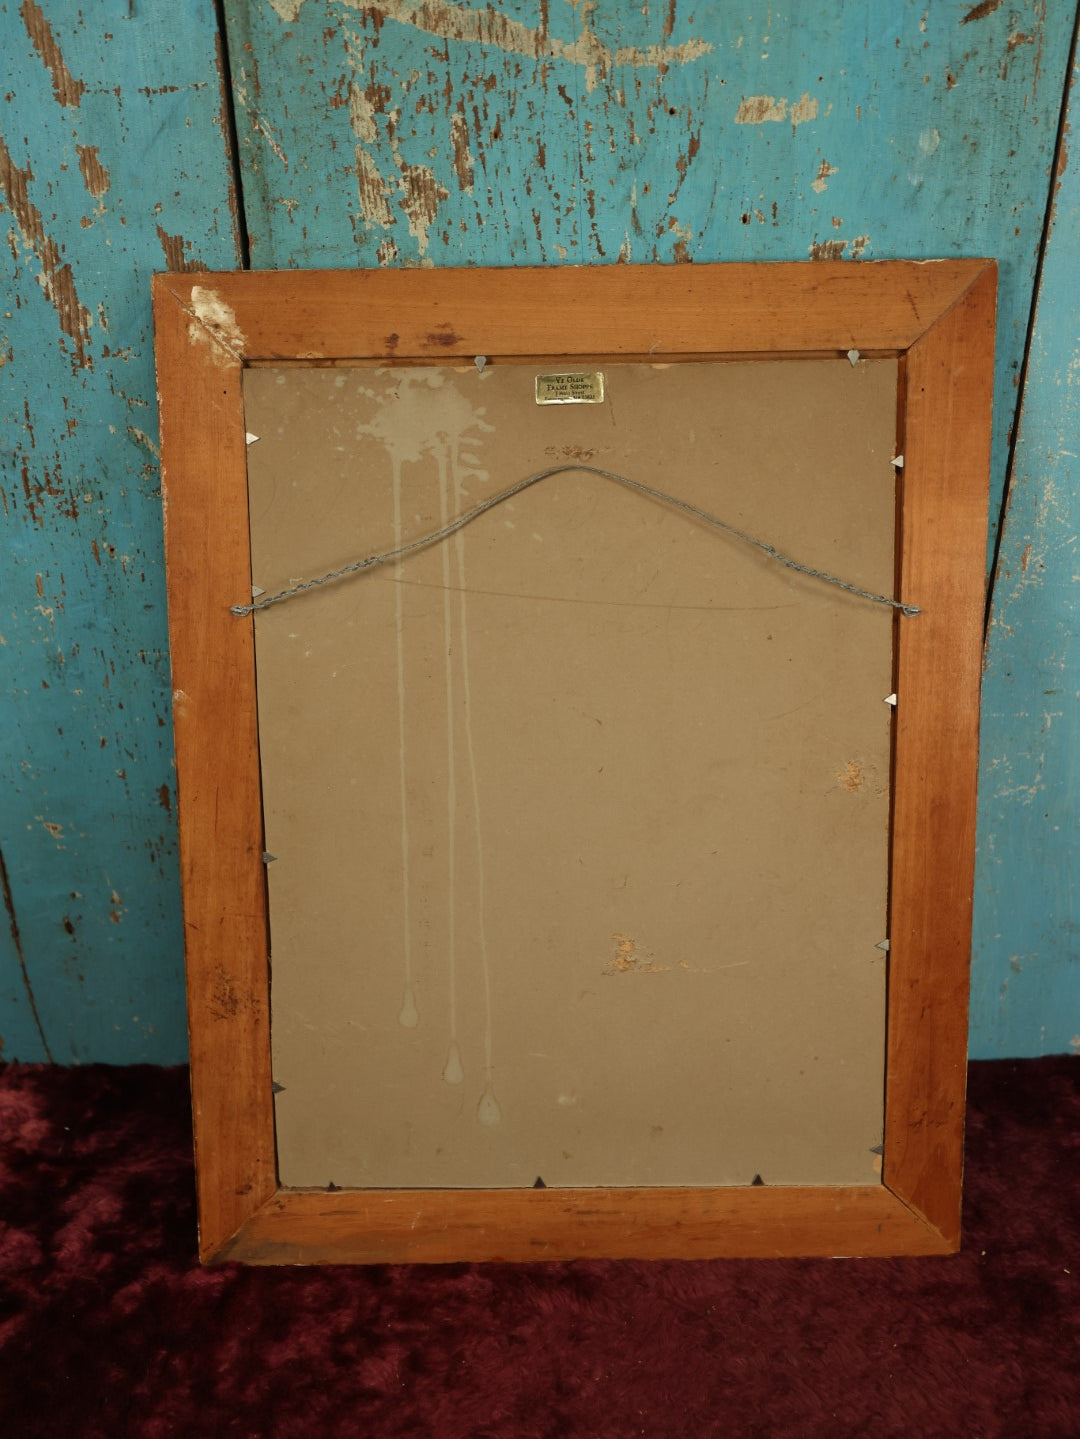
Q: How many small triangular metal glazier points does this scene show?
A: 13